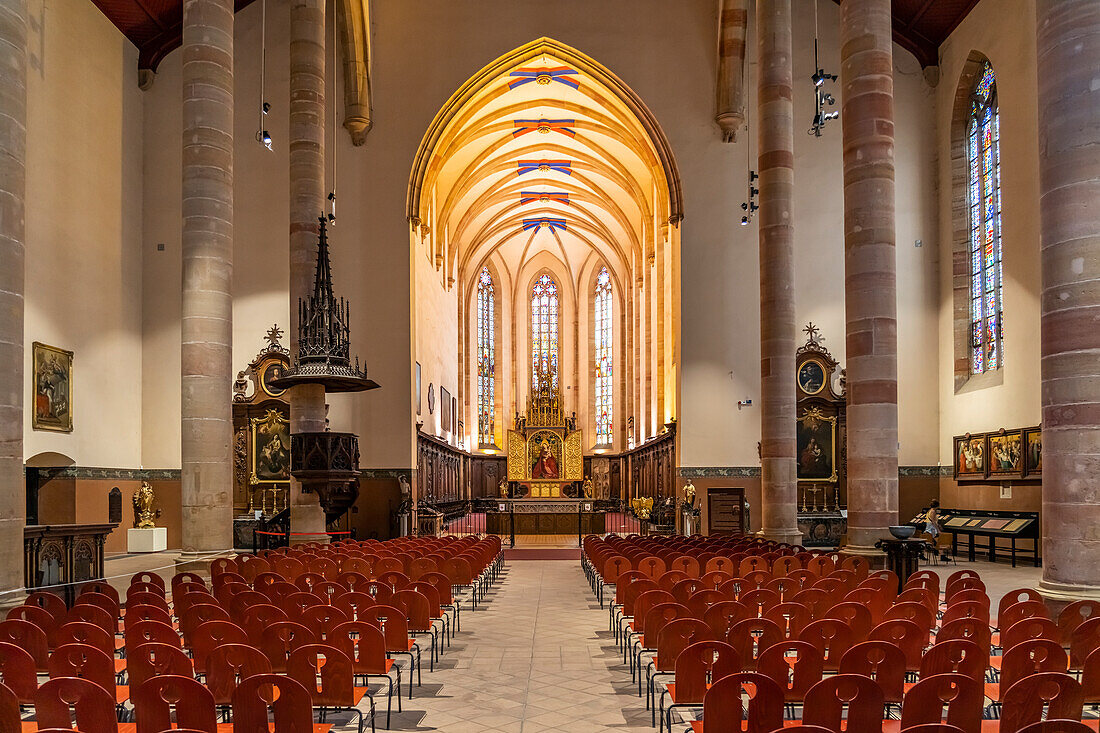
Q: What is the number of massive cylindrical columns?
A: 6